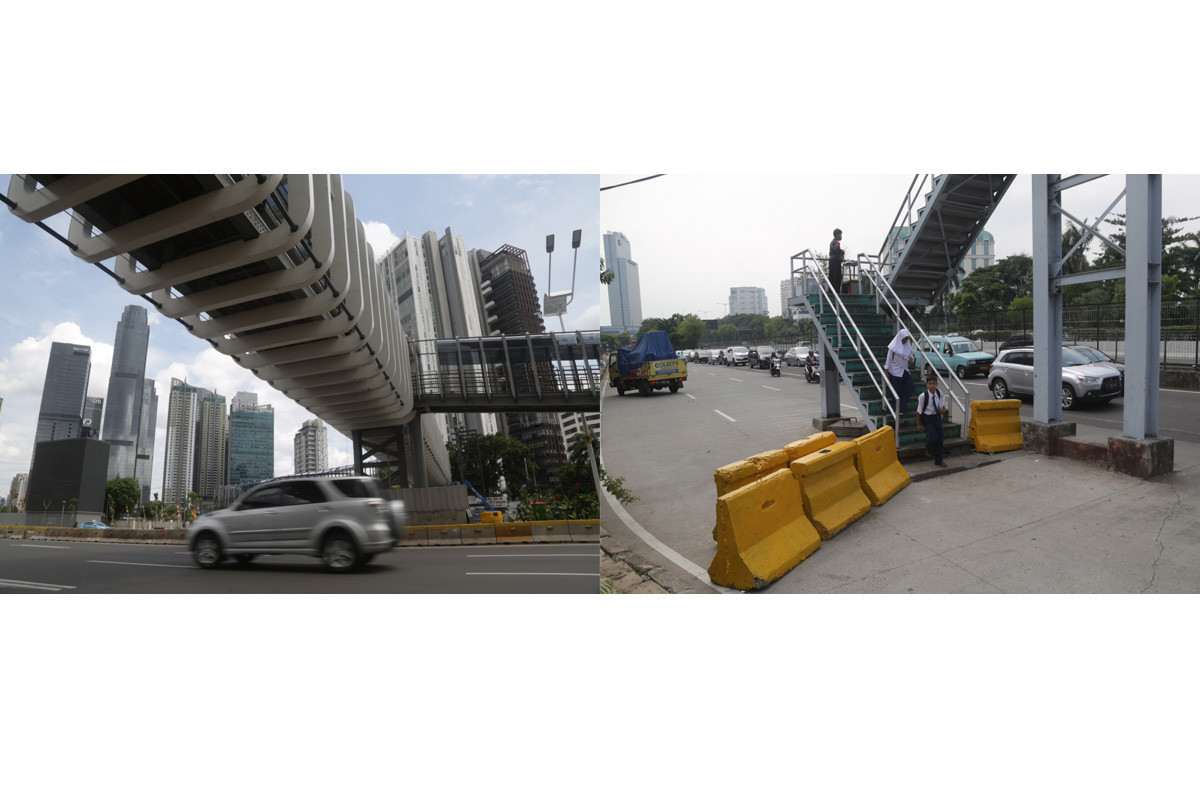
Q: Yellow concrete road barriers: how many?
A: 6